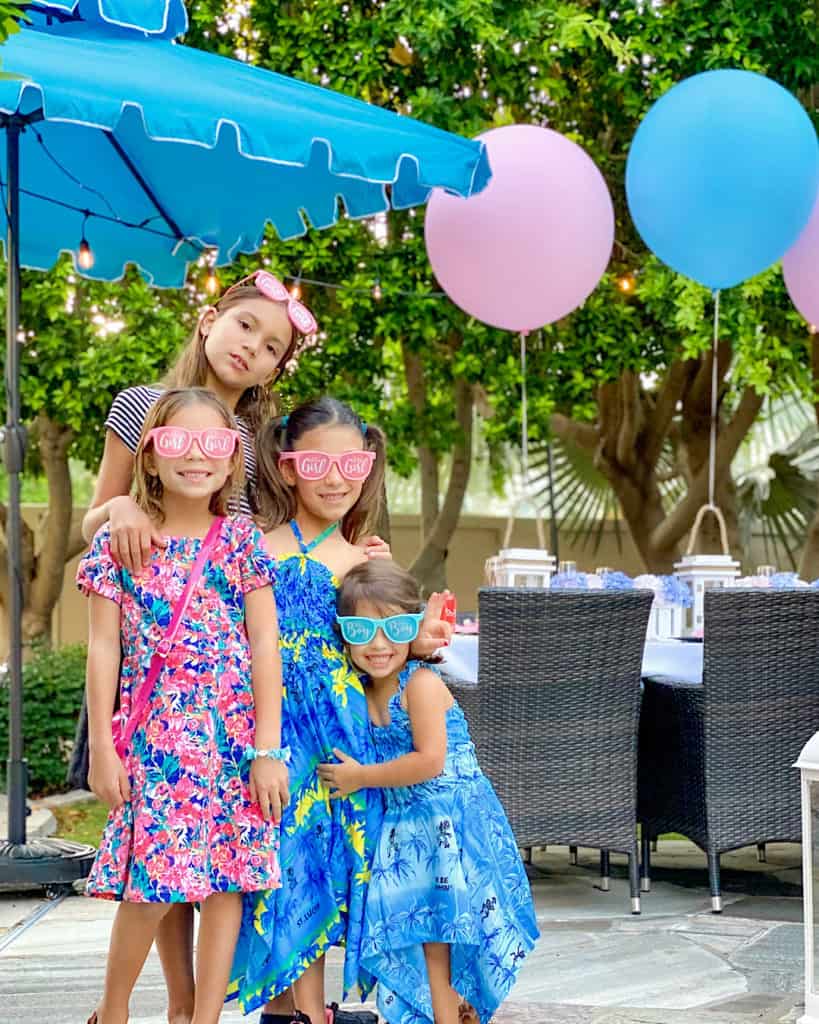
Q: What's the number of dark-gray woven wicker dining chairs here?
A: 2